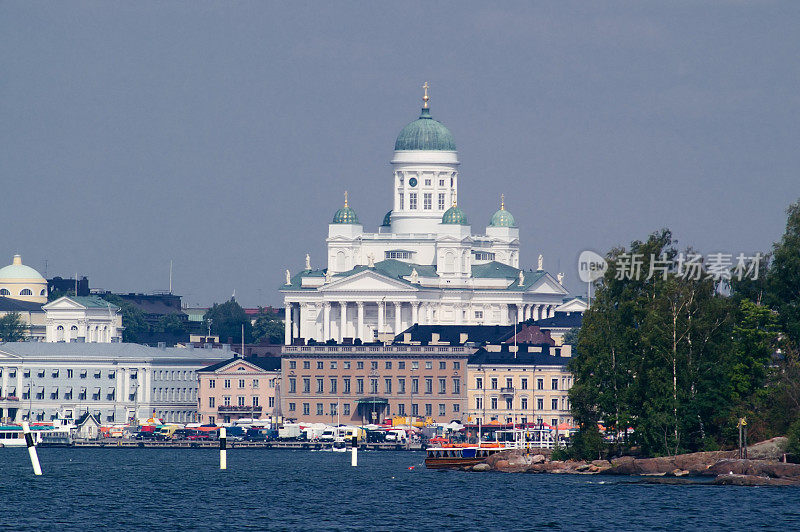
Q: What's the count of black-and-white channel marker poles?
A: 3